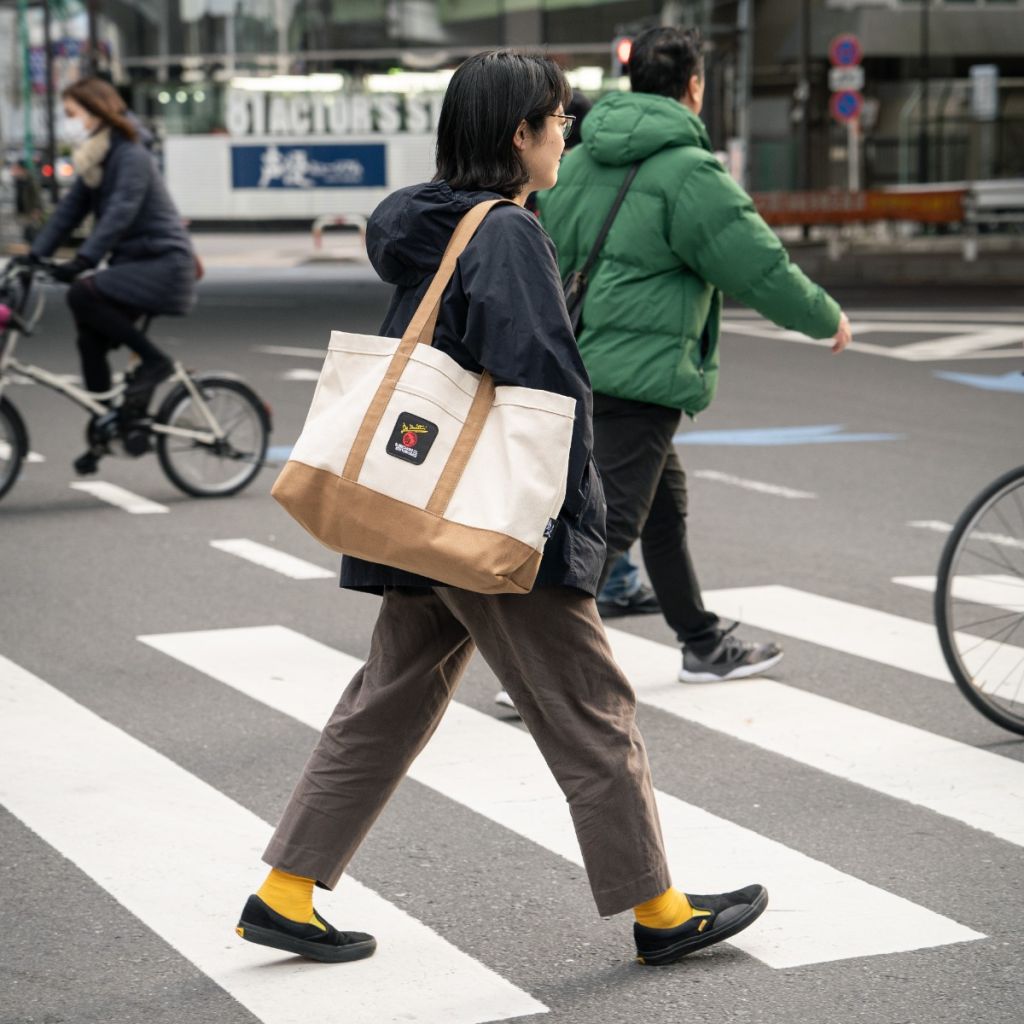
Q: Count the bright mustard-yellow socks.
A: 2